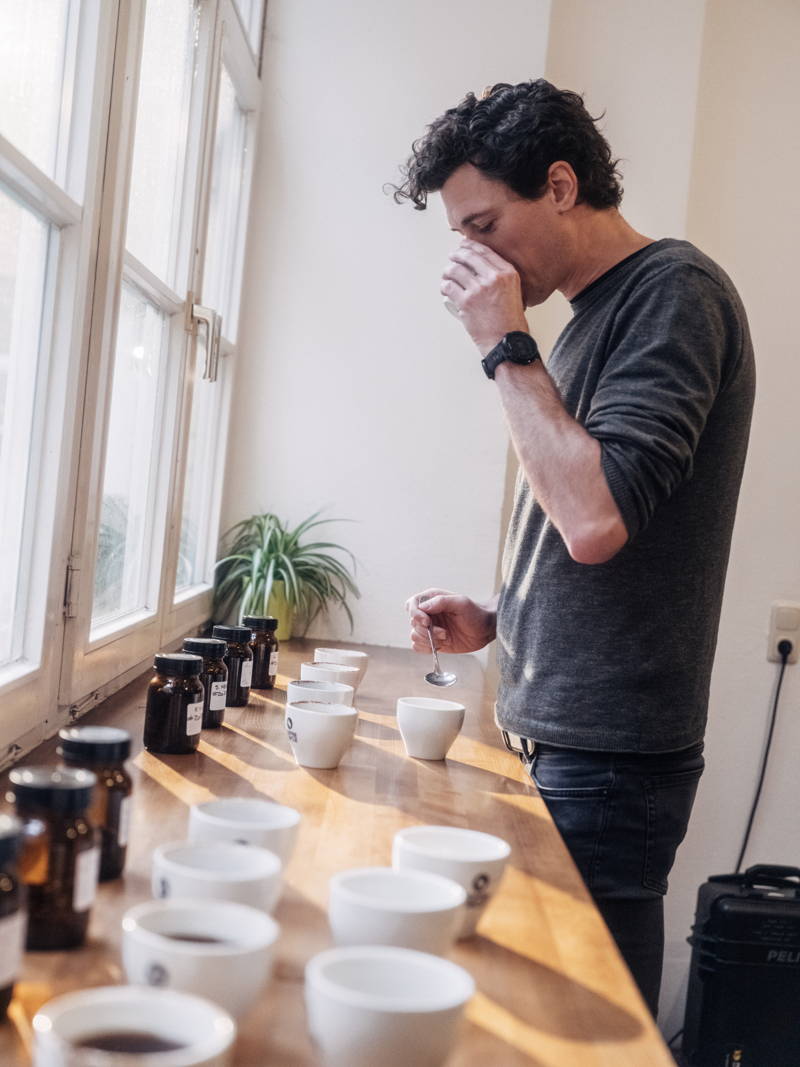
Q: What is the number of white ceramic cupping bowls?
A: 12